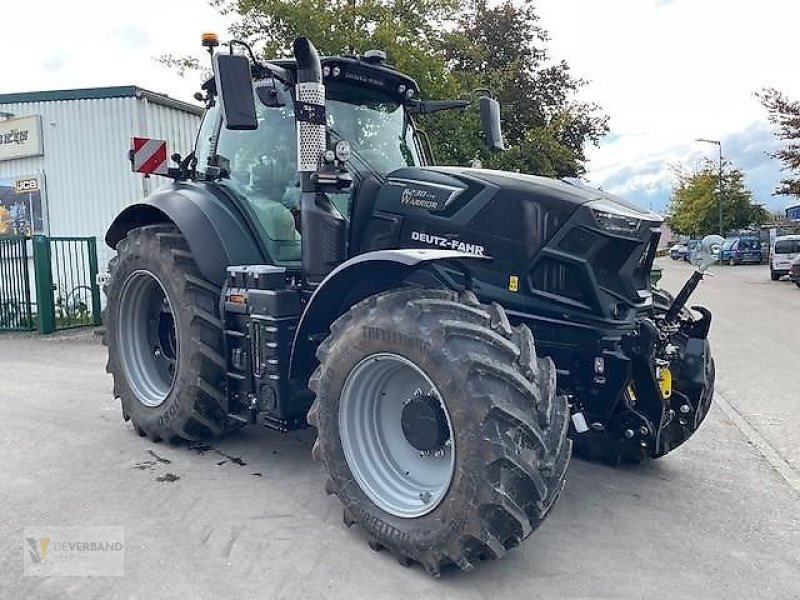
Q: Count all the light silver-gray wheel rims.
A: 2